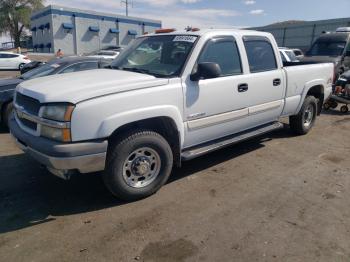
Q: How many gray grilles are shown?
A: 1